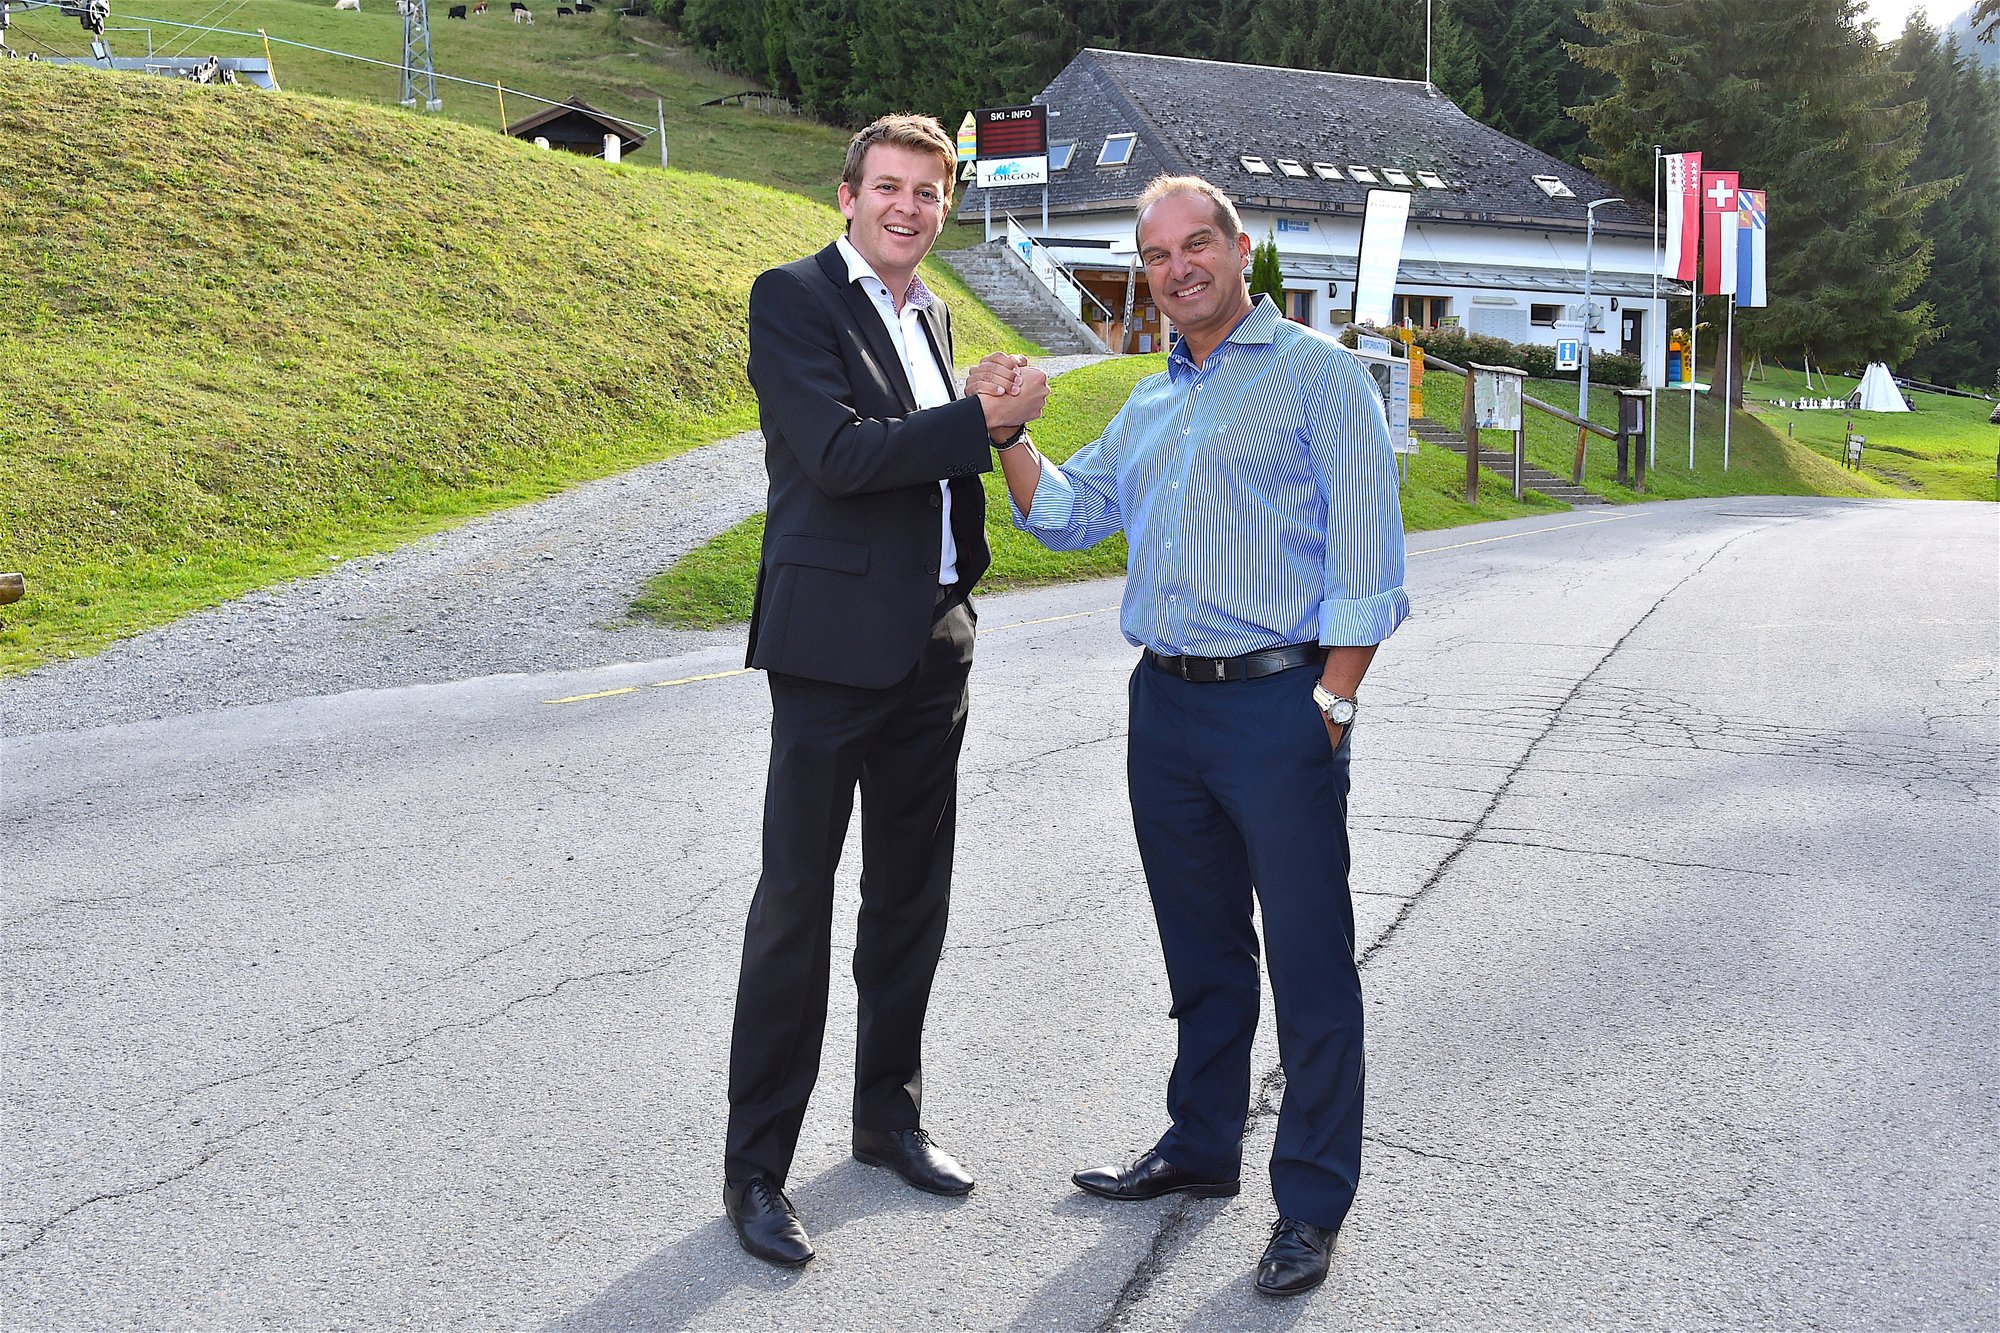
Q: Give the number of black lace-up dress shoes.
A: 4